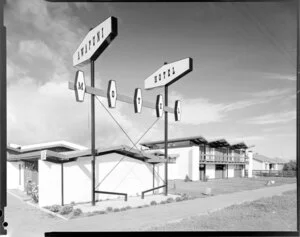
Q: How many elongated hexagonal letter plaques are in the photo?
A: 5